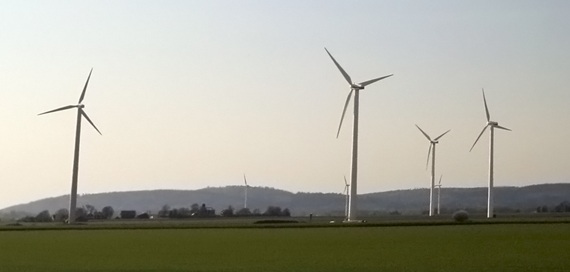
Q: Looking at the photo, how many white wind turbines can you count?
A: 7